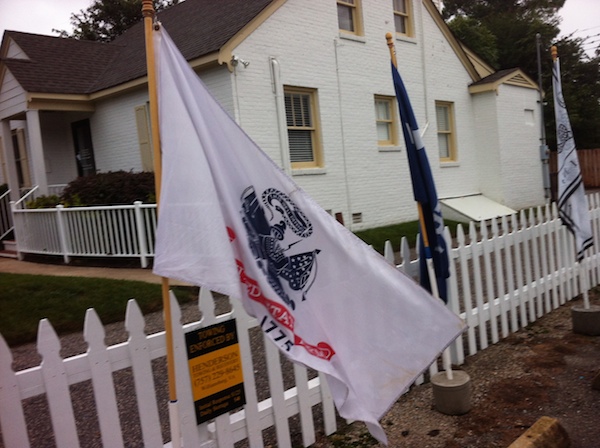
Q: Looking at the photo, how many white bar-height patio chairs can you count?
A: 0